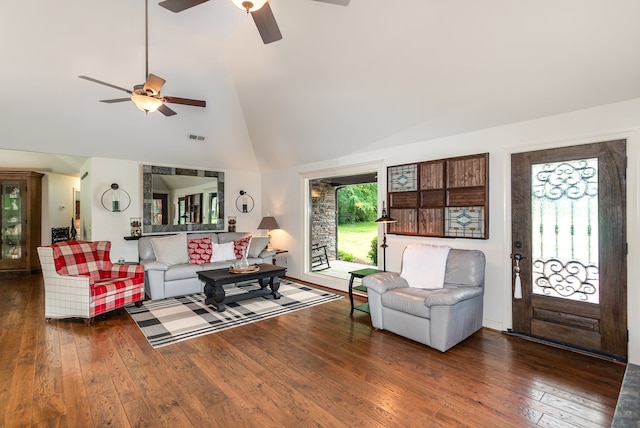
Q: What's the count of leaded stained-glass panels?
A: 2